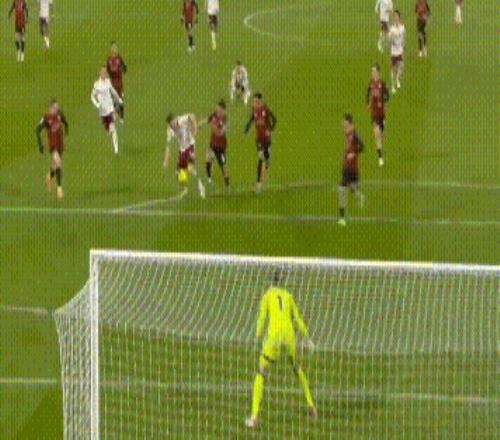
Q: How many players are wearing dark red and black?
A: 9